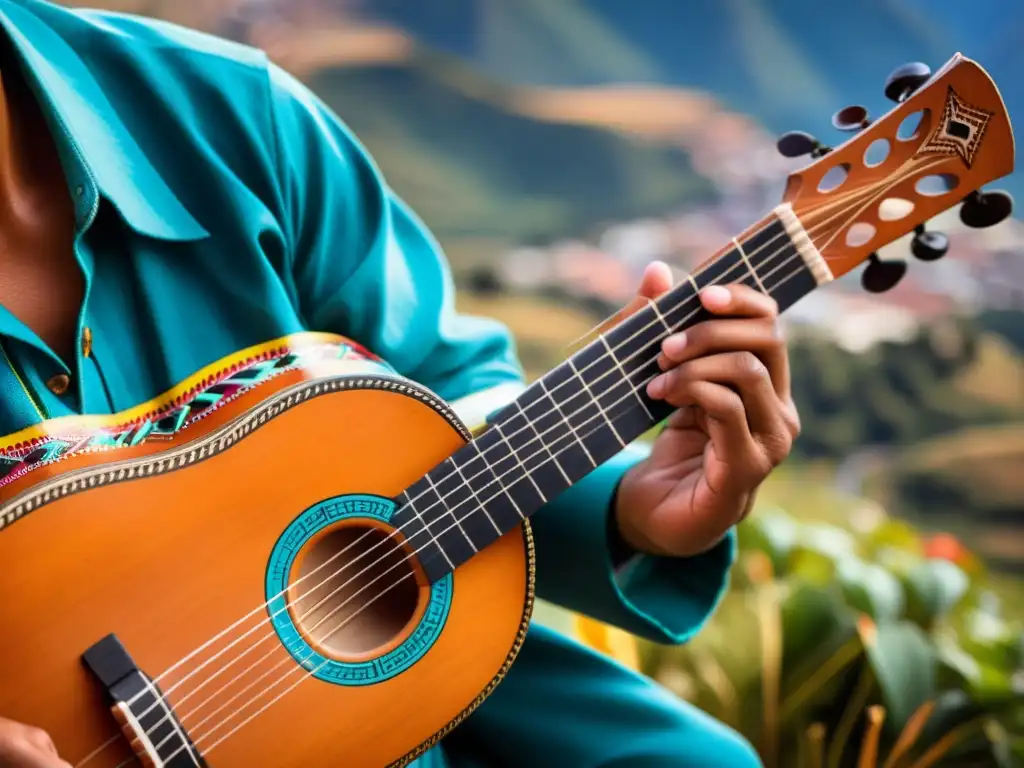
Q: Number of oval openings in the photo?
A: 6